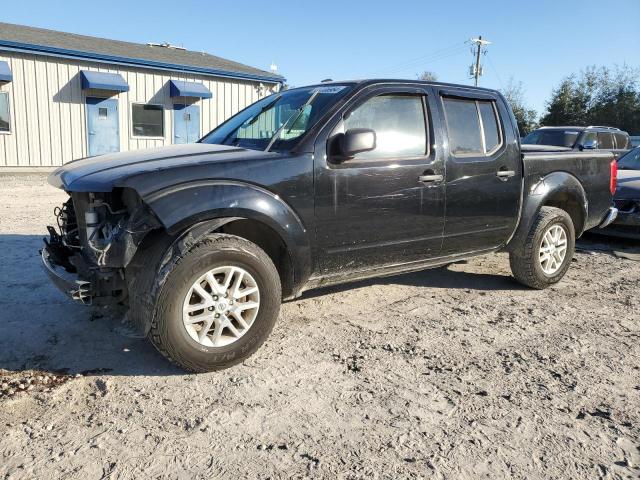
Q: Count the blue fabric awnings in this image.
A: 3